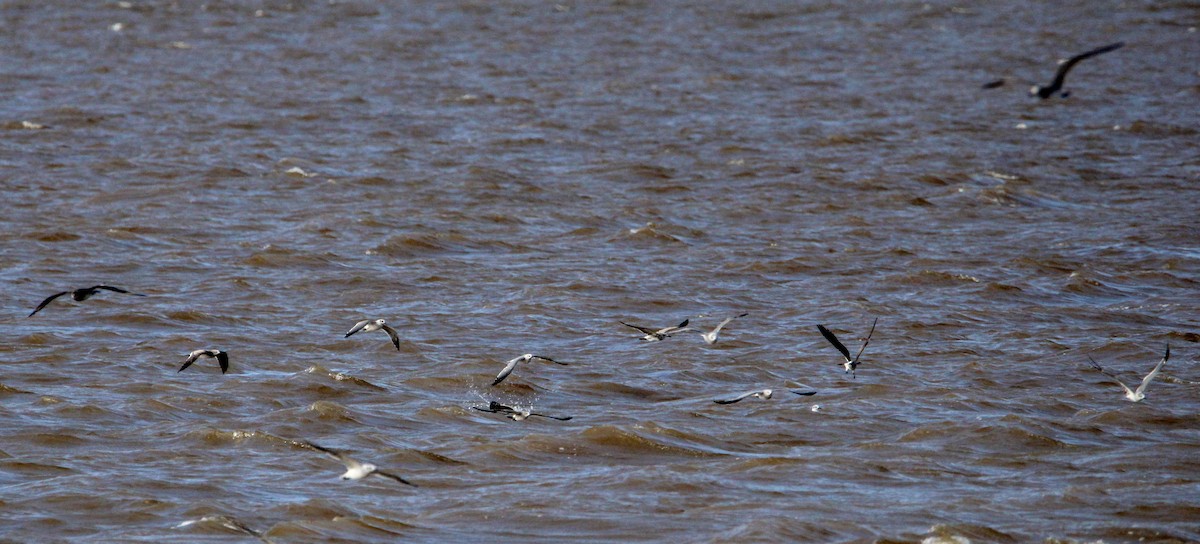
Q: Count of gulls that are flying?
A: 12